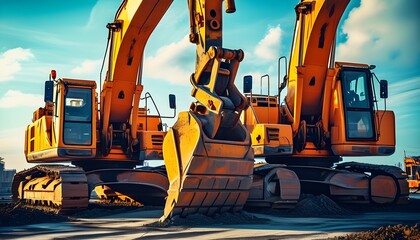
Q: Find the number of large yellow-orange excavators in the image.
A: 2